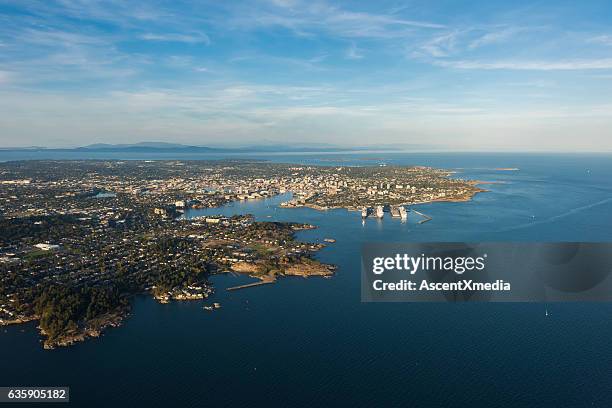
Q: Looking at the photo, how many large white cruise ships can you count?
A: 3